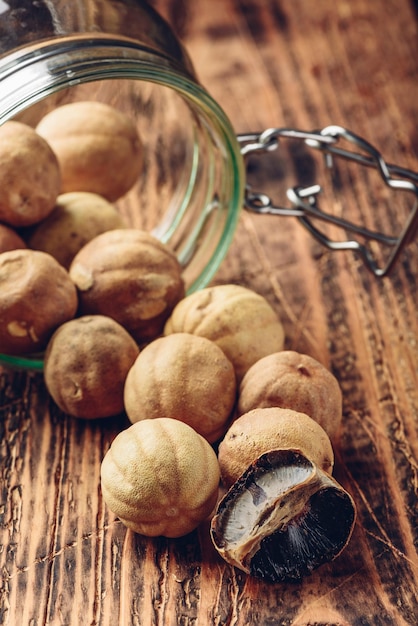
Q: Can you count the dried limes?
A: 13